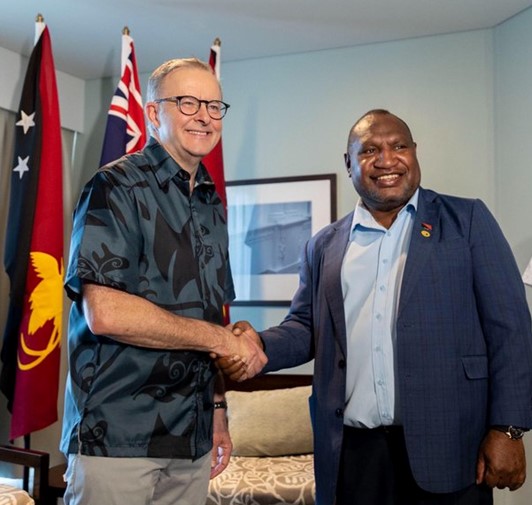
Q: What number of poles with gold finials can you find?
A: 3